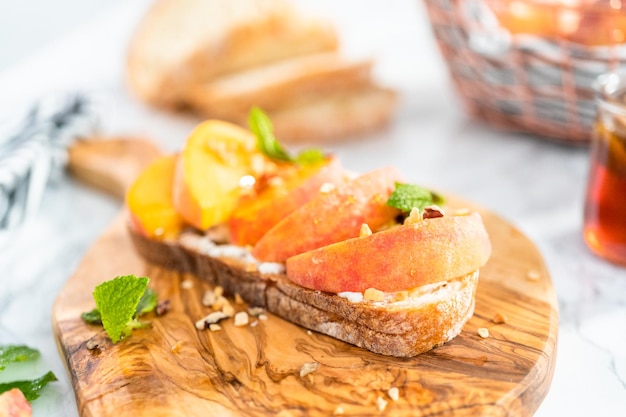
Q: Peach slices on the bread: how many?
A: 5